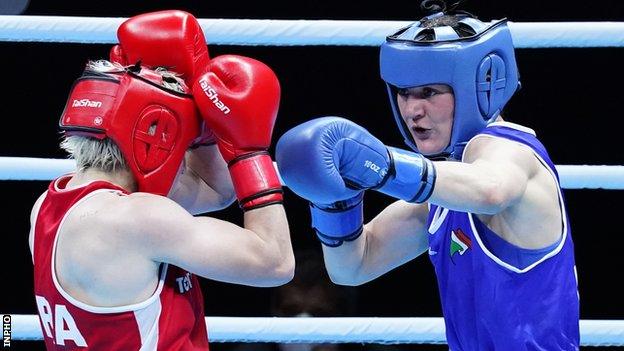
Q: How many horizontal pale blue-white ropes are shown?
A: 3